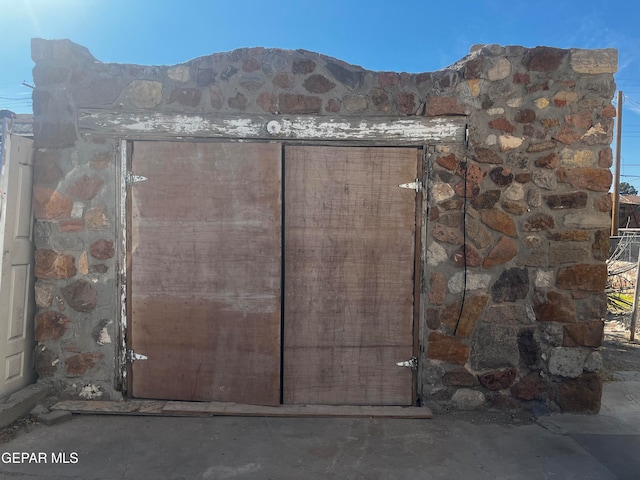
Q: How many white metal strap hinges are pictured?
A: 4